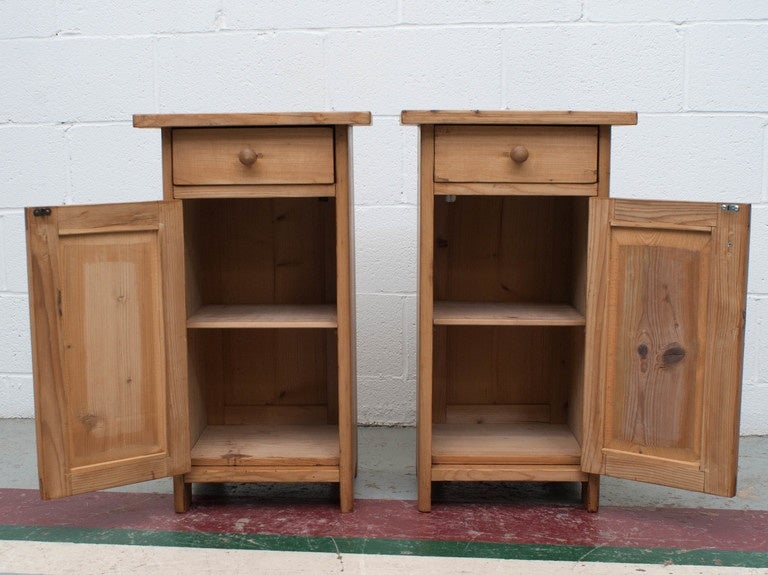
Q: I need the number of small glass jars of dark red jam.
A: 0